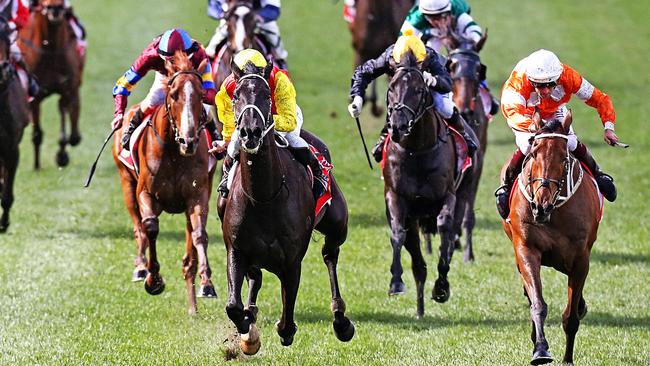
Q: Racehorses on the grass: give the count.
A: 9